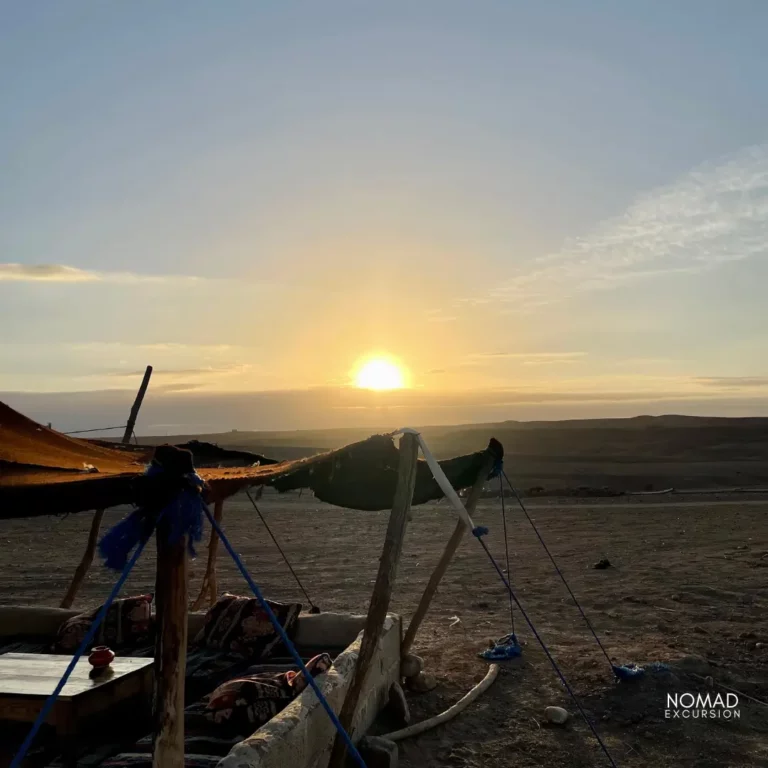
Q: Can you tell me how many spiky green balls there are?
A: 0